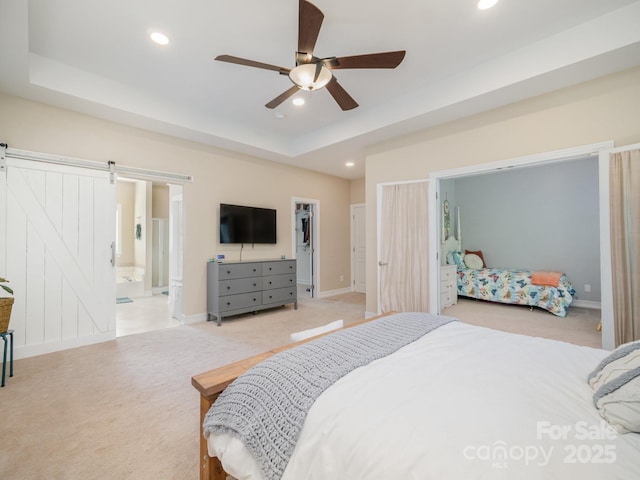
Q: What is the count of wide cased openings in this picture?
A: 1